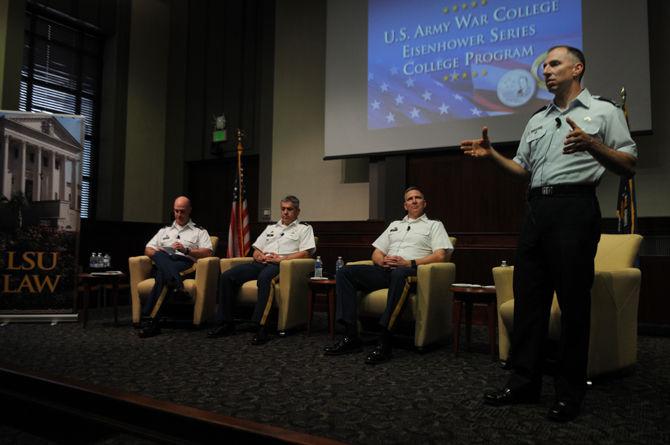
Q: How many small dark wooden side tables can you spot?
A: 3